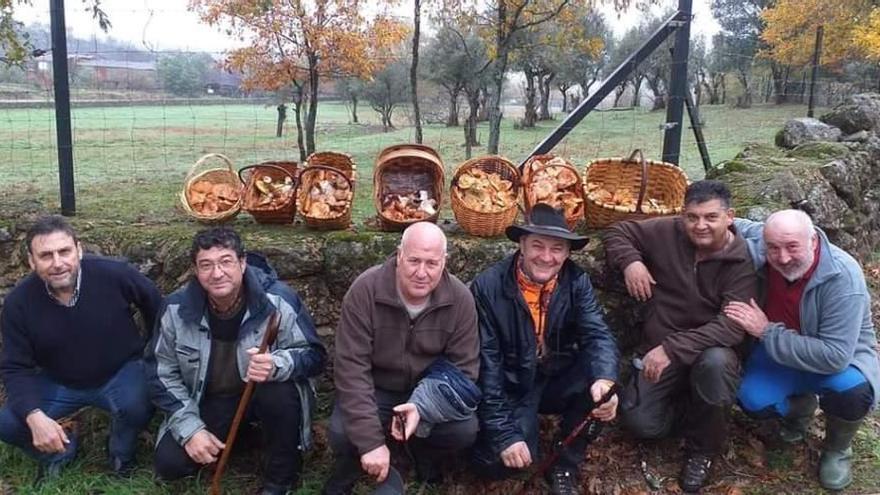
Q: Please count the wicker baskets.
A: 7